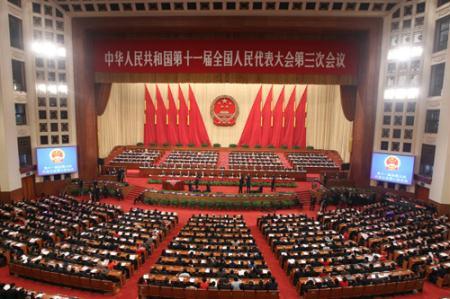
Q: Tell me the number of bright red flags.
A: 10